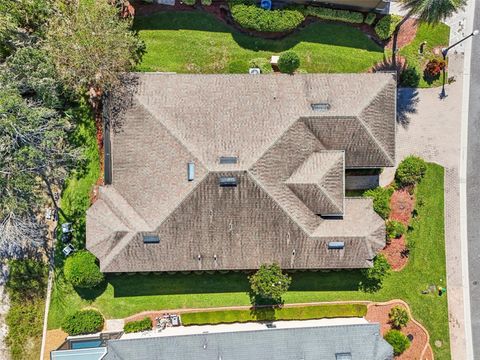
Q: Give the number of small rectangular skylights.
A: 6